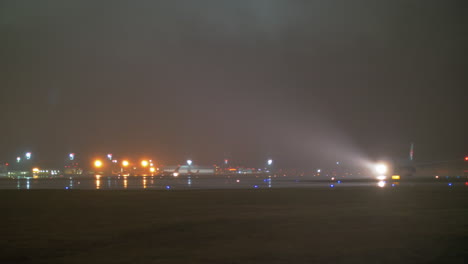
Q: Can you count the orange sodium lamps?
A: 3